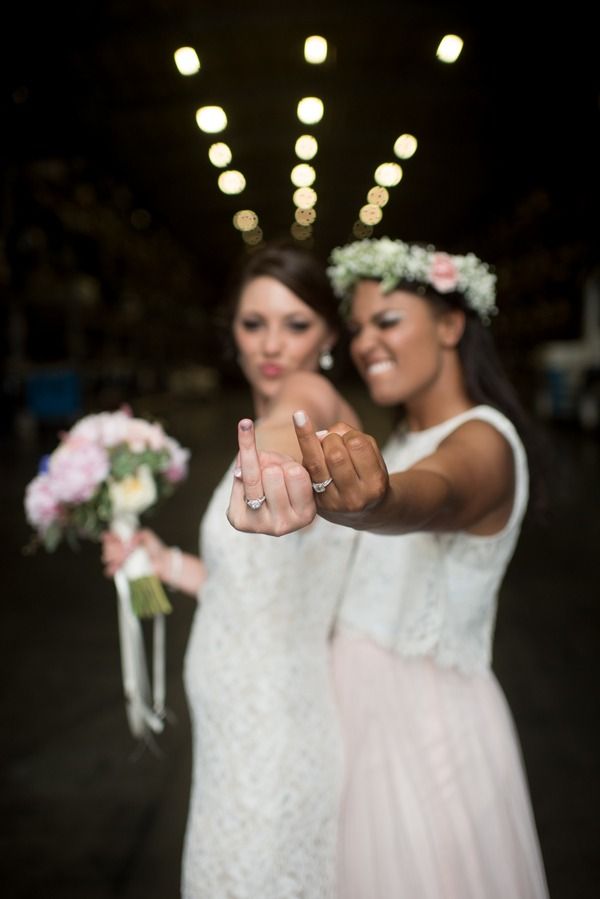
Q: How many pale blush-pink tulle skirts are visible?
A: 1